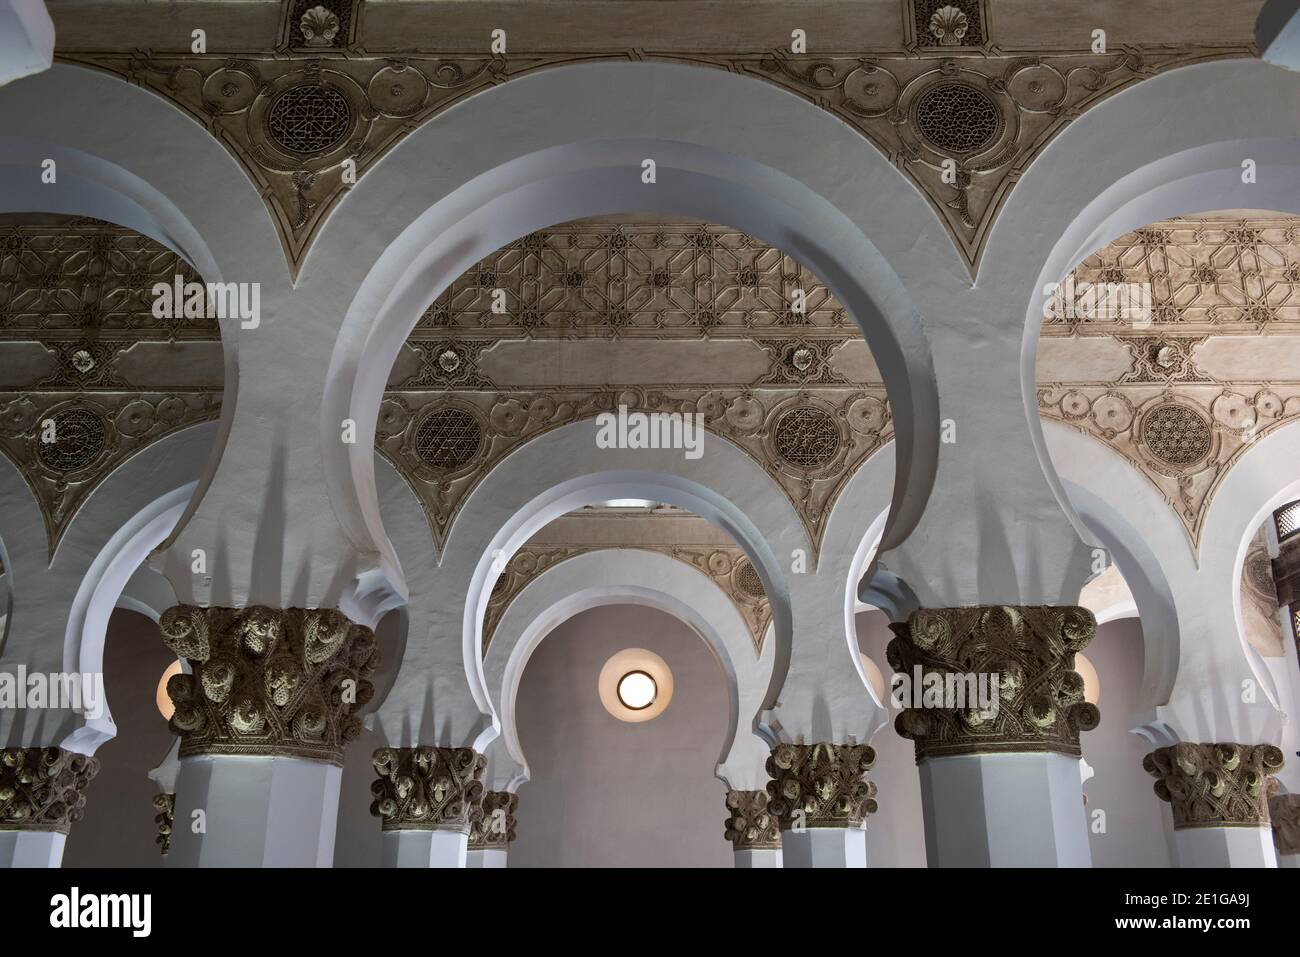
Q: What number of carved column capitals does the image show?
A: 10